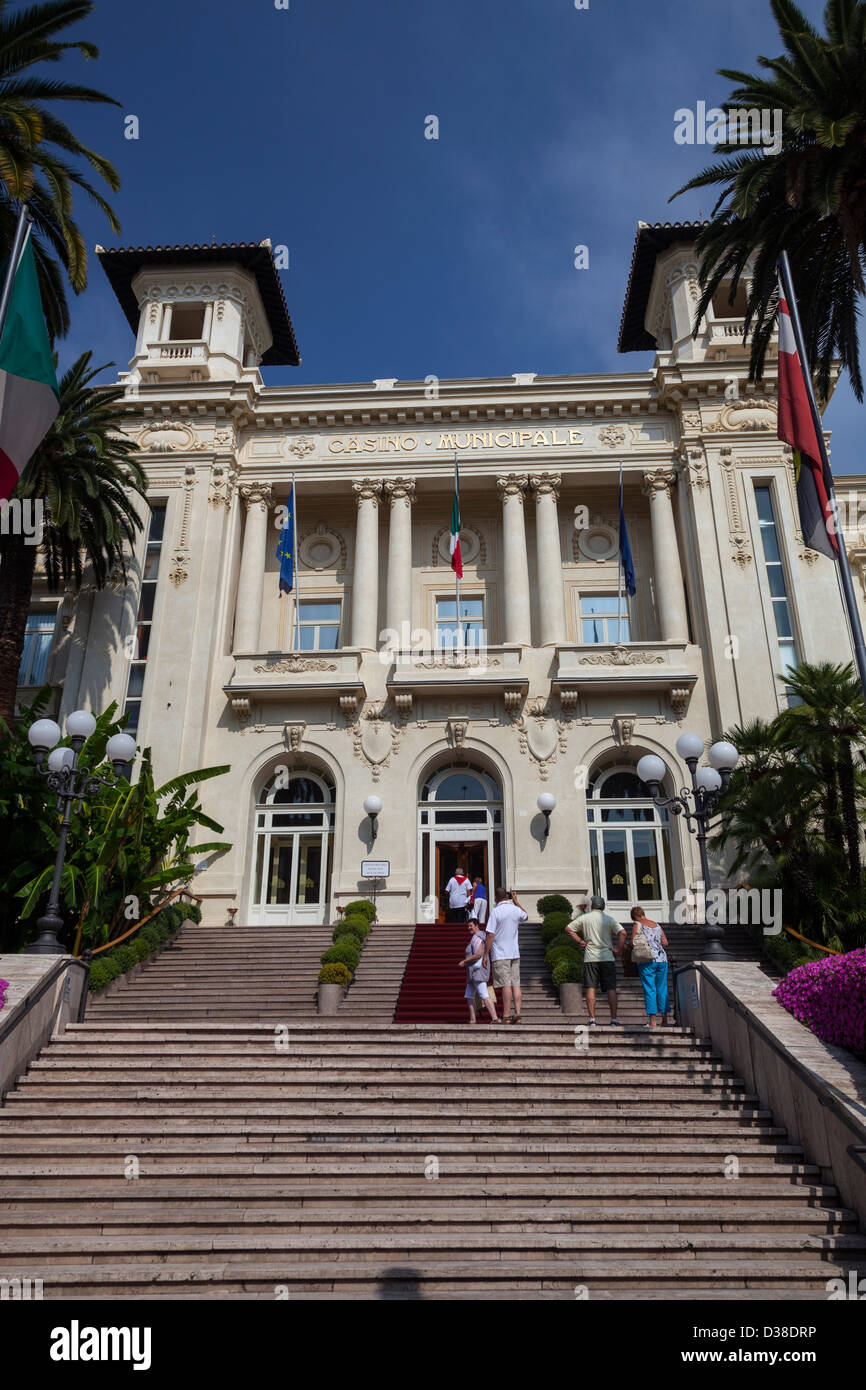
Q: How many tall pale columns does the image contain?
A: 6